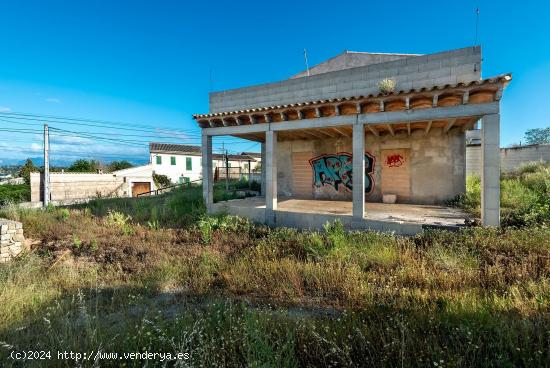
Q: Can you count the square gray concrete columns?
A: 4